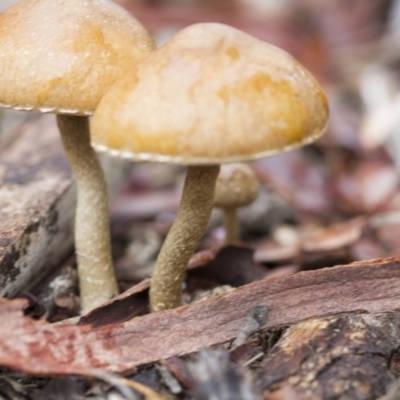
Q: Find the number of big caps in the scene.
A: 2